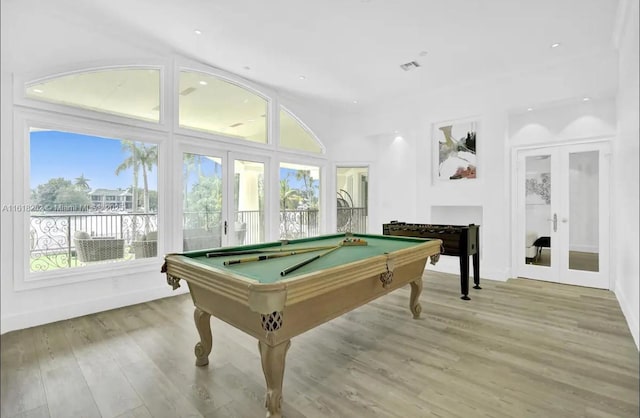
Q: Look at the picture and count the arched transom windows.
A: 3